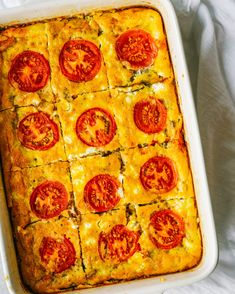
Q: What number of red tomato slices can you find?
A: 12